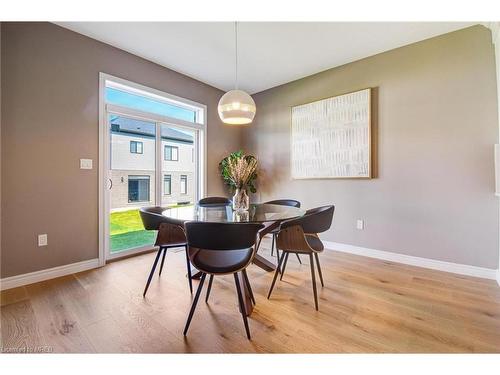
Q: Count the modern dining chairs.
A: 5